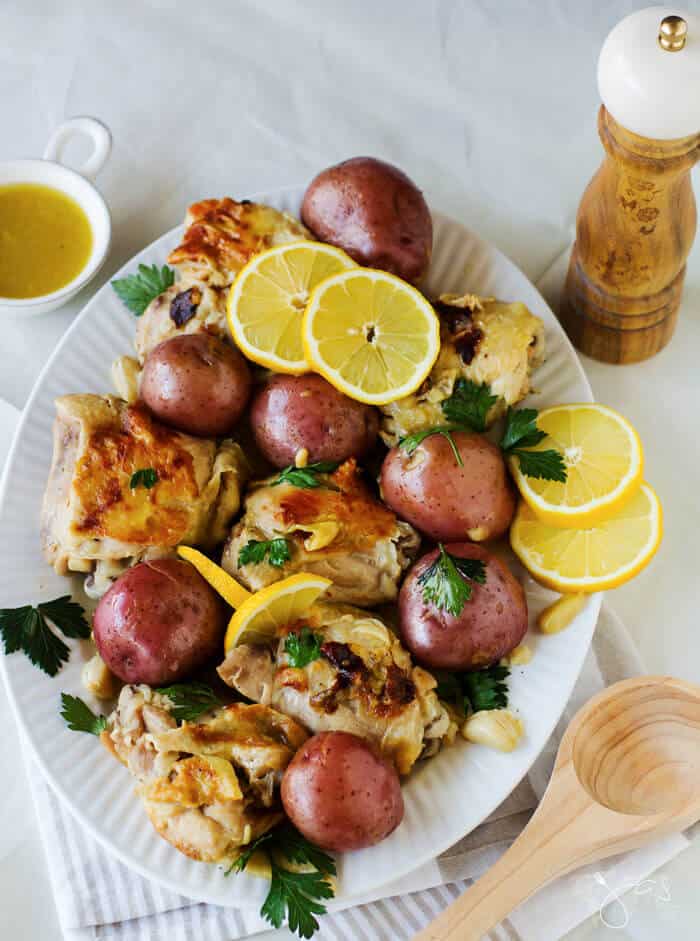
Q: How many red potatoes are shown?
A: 7